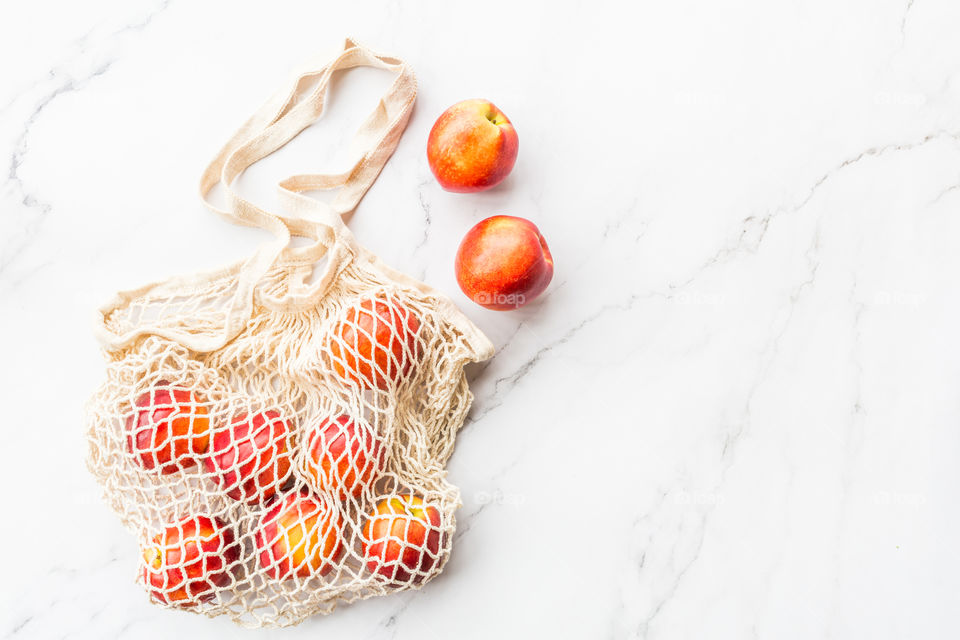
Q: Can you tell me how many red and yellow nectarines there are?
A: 9